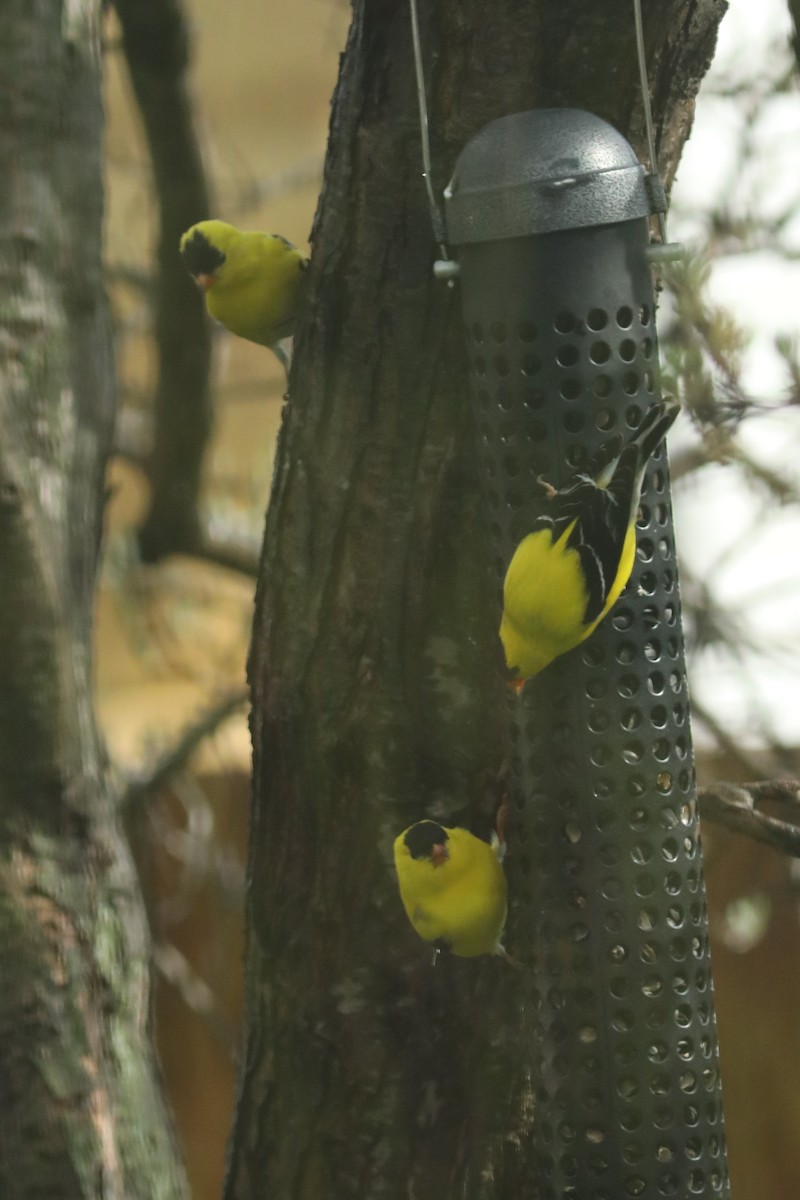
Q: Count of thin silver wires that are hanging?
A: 2